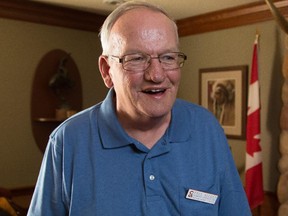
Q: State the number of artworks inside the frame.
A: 1